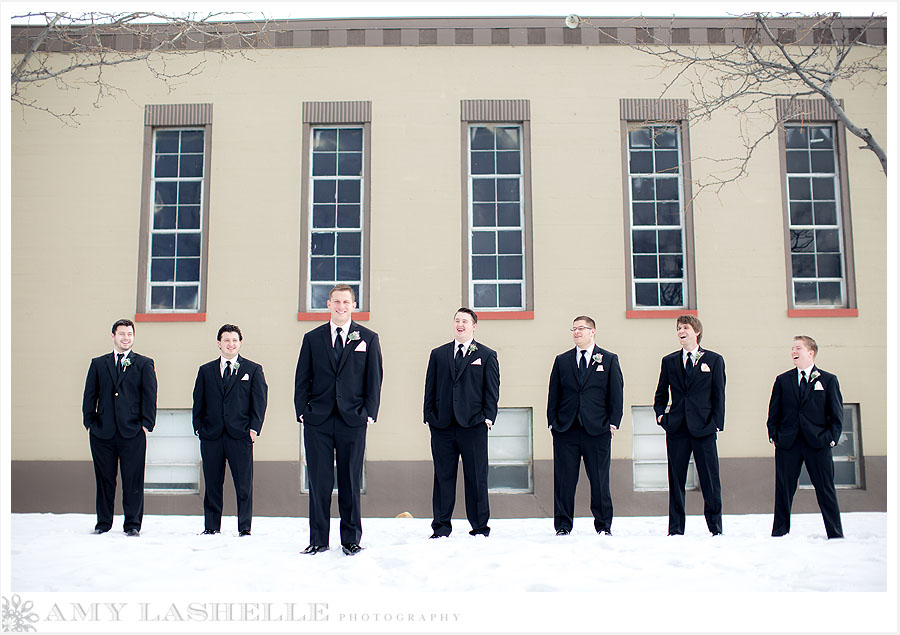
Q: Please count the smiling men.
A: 7